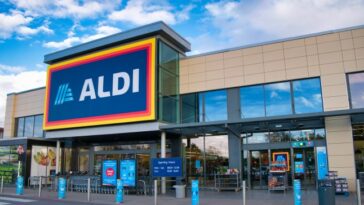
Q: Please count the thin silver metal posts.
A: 6